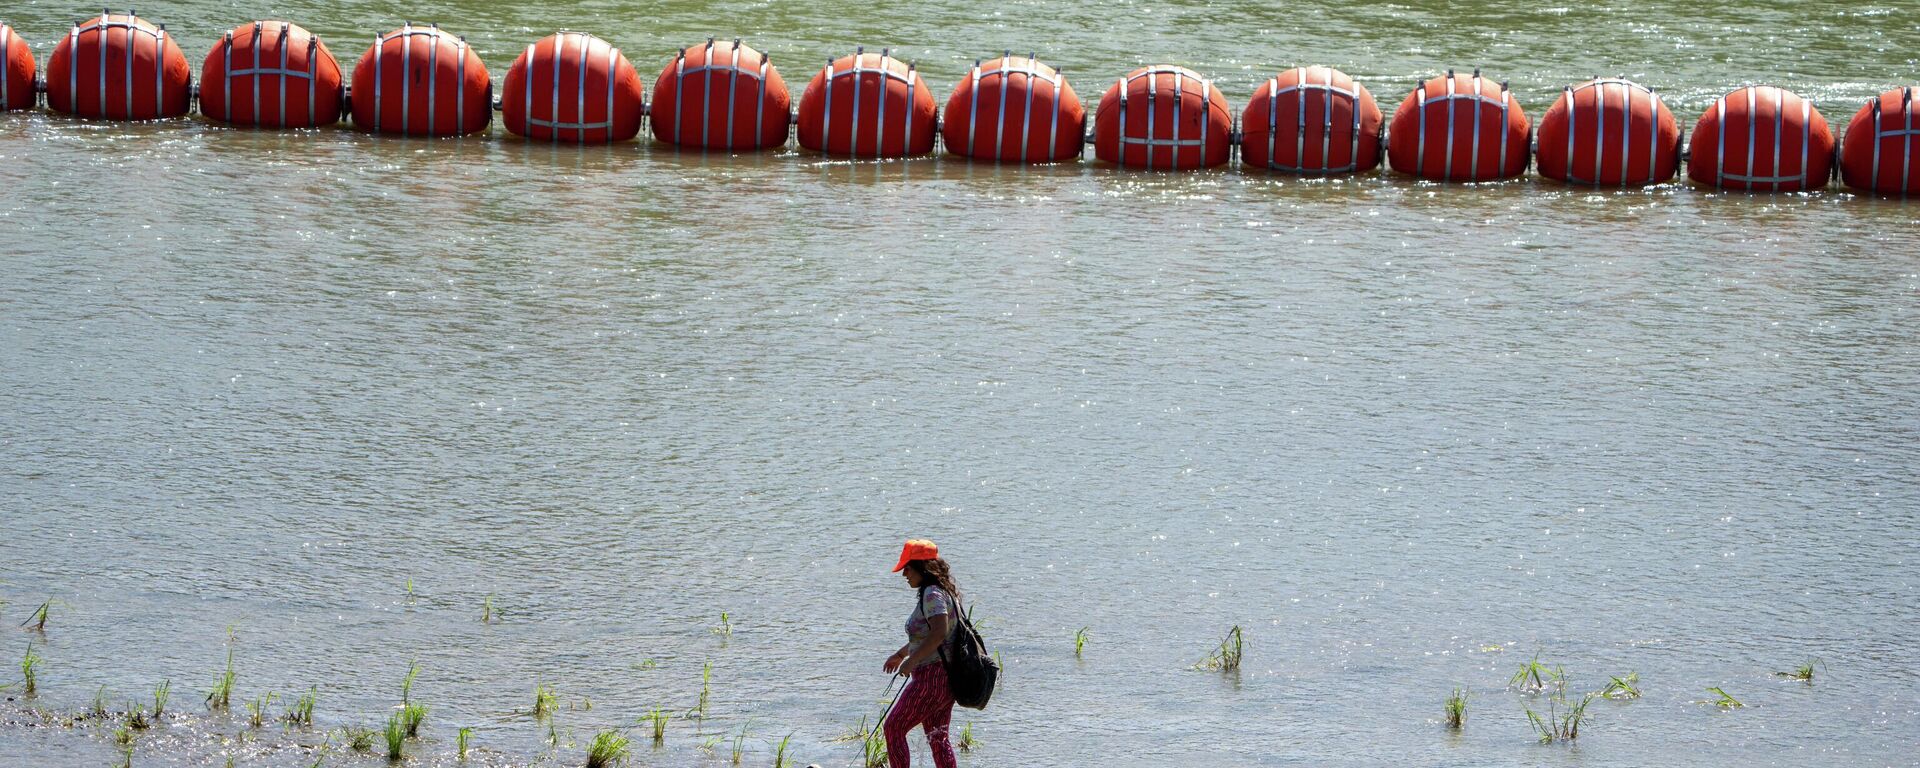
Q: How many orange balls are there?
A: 14